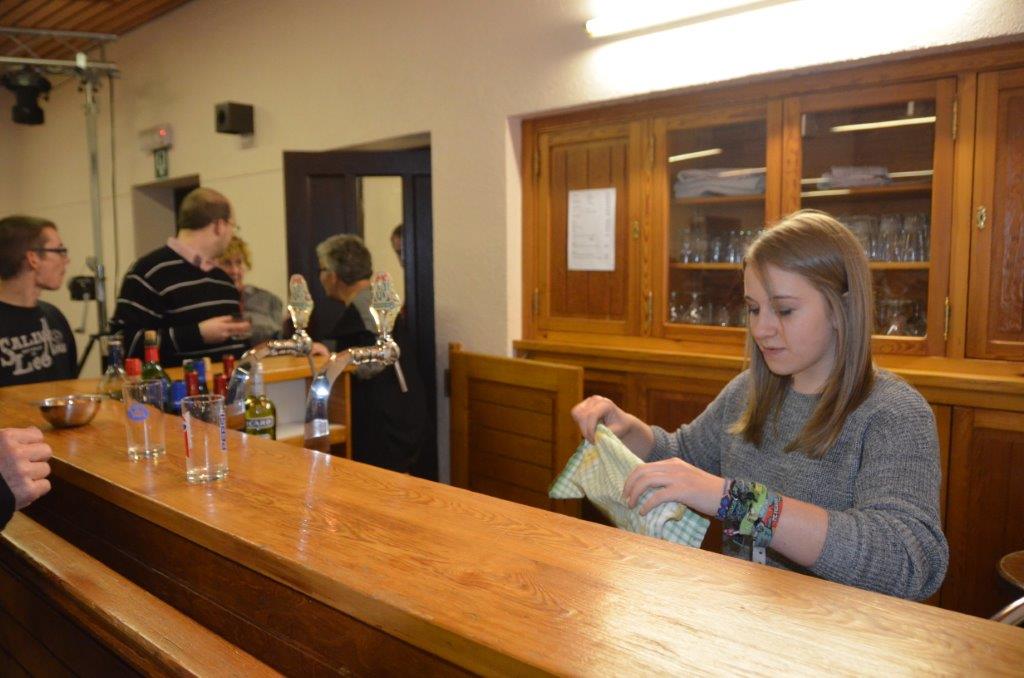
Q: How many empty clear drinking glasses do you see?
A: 2